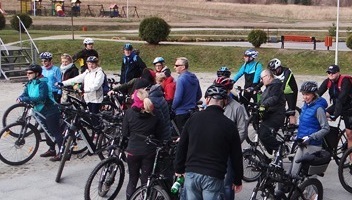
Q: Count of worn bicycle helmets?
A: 12